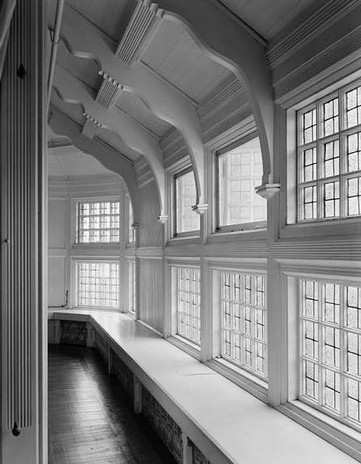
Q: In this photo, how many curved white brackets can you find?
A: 4